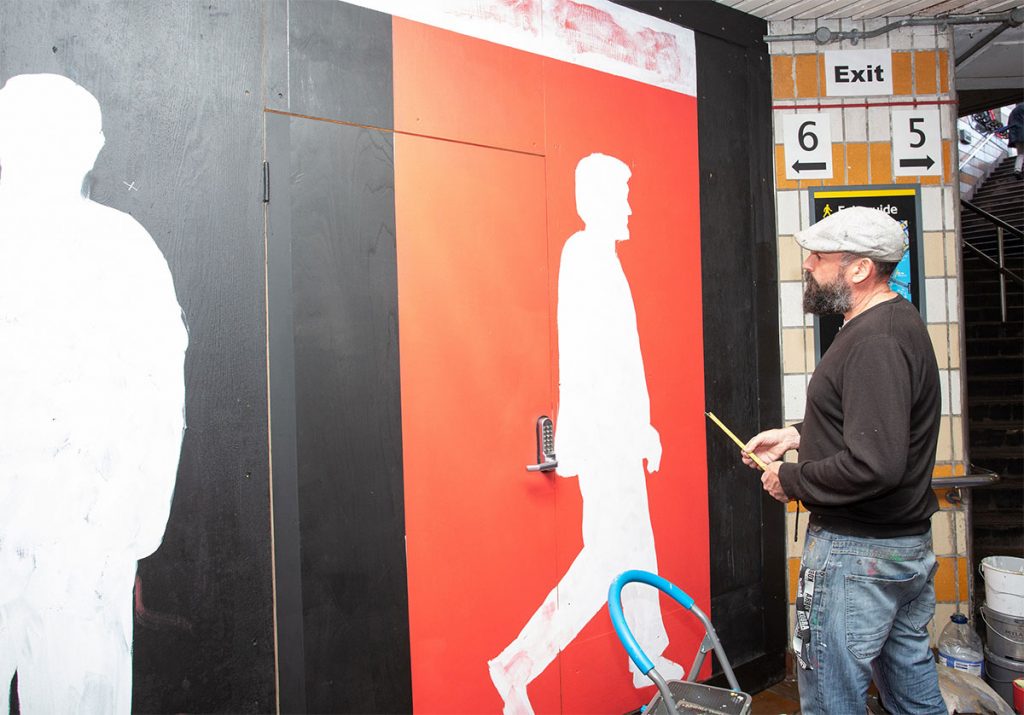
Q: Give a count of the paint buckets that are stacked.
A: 3